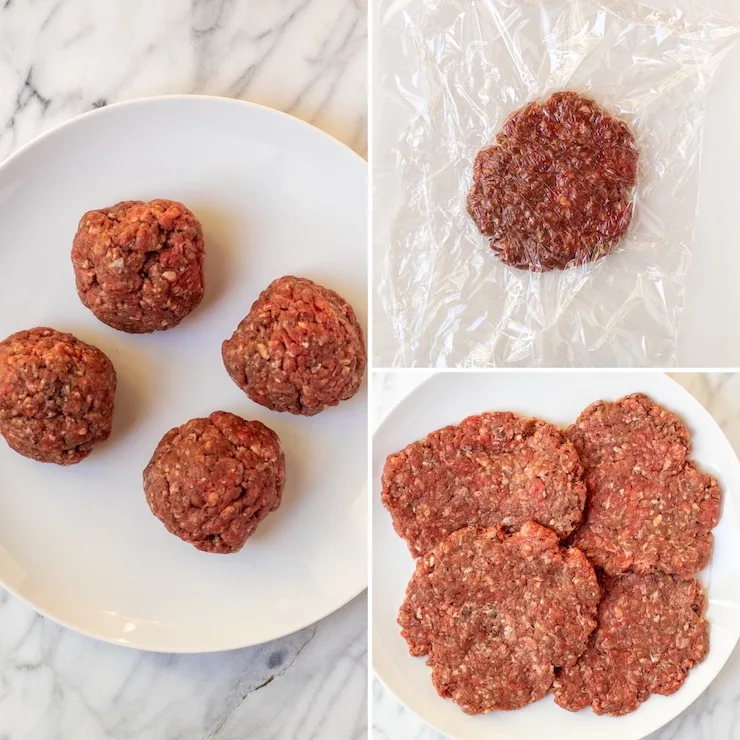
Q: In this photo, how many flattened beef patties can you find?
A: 5